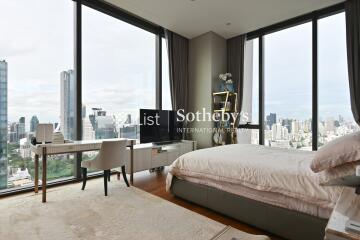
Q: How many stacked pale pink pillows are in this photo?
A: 2